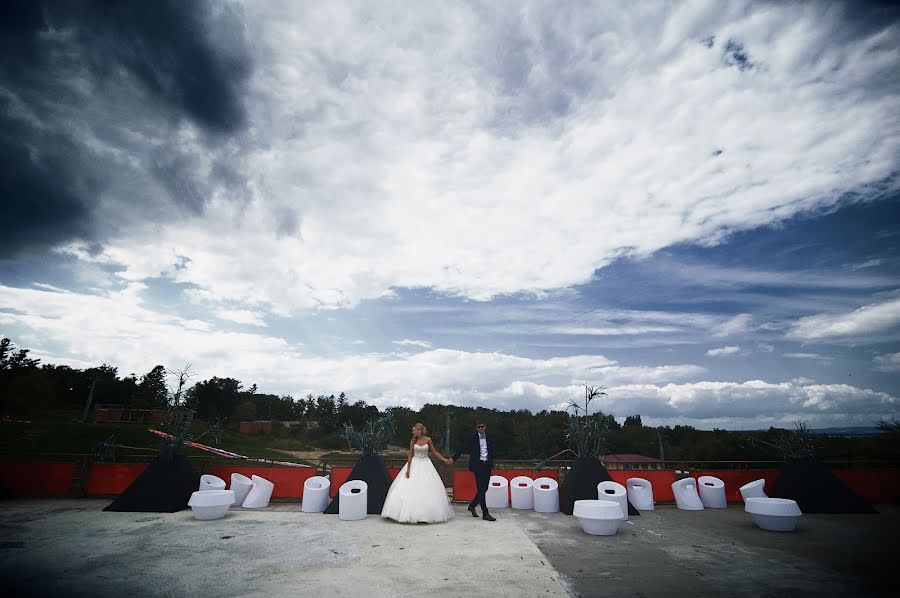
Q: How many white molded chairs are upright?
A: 13